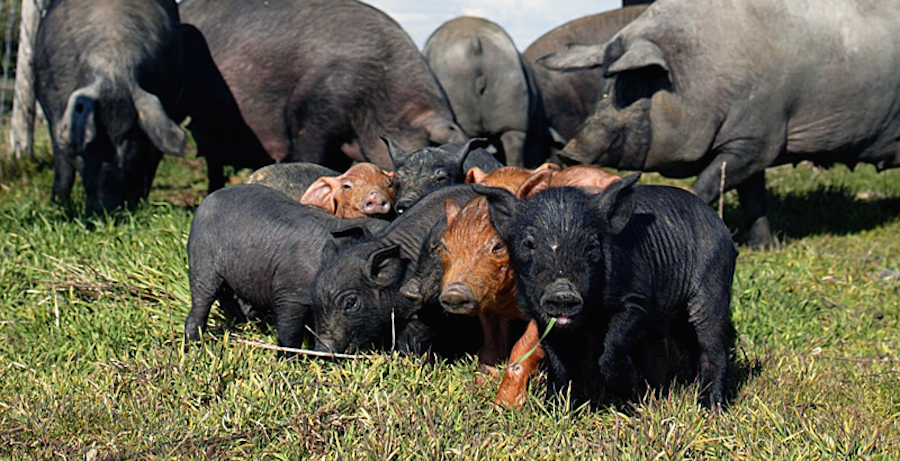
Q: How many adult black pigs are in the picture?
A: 5